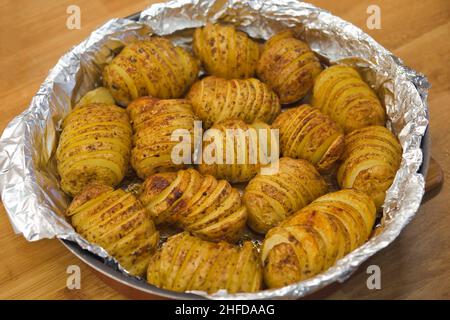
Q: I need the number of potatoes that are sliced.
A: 15